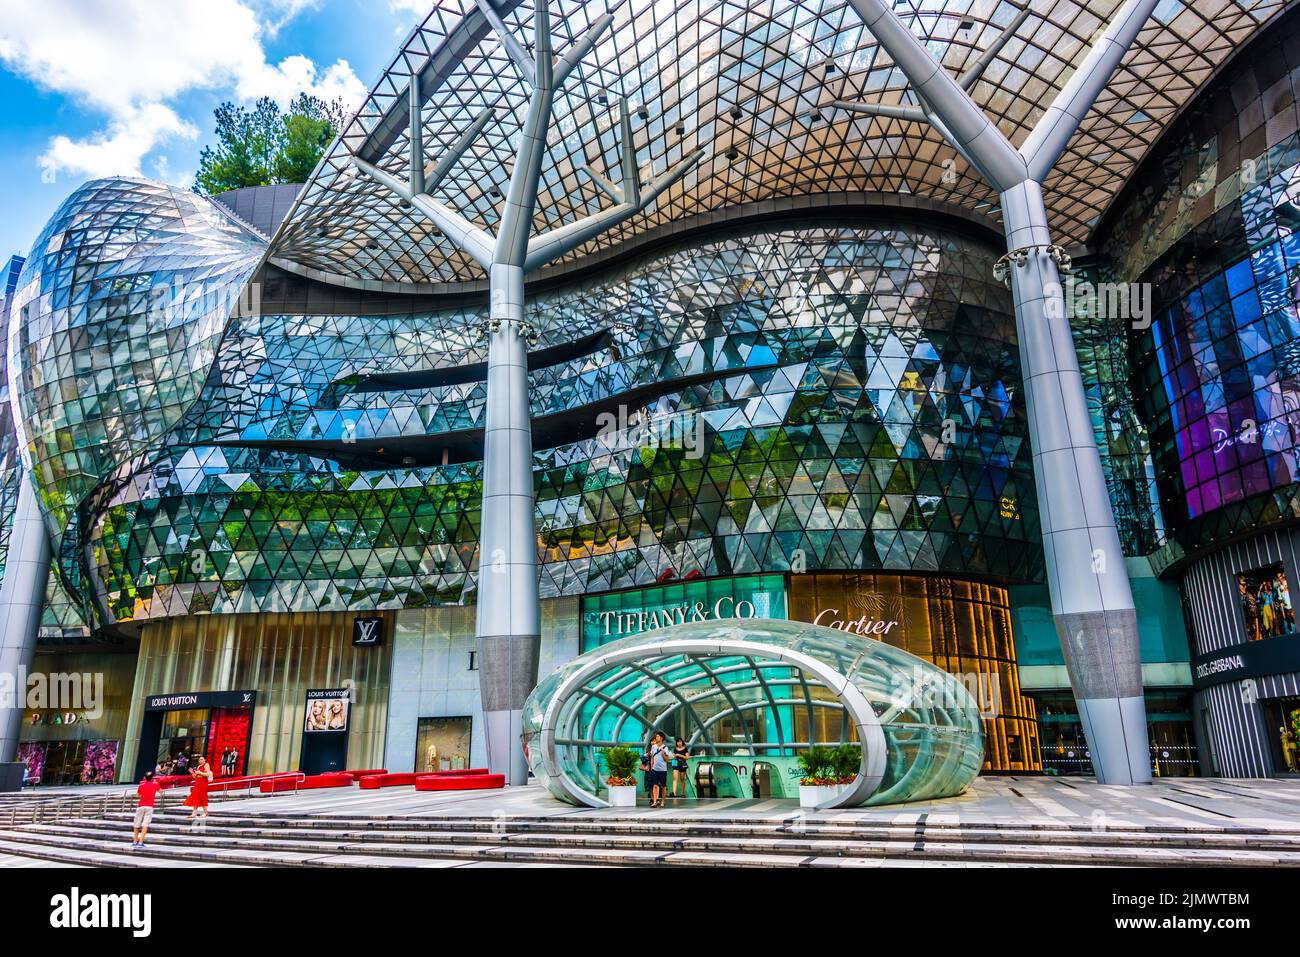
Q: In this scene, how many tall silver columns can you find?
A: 3